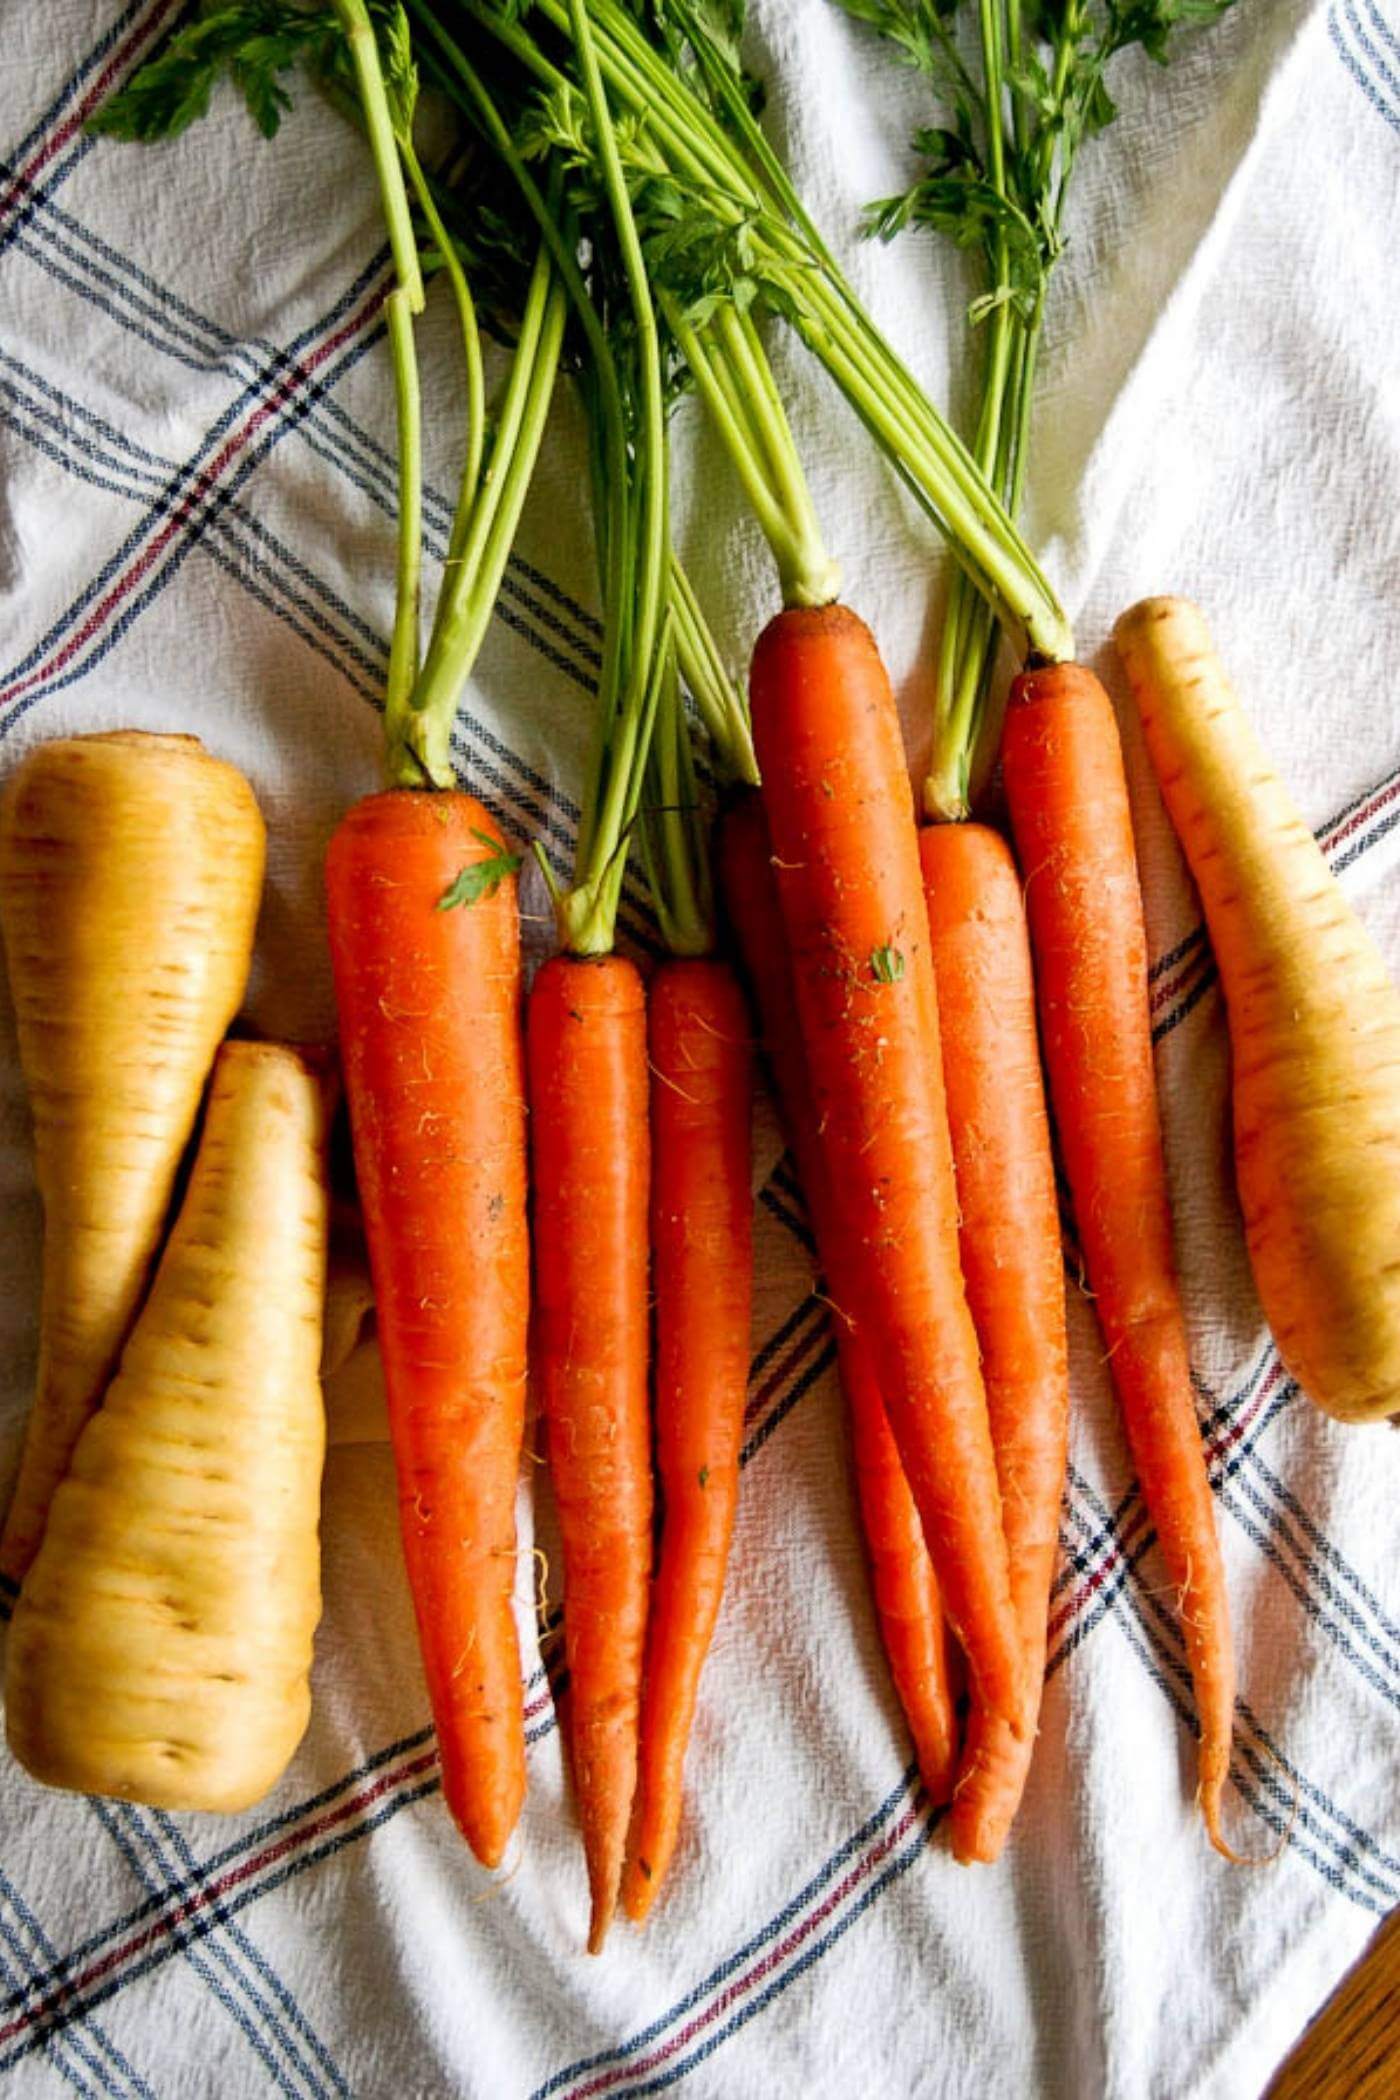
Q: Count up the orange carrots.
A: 7